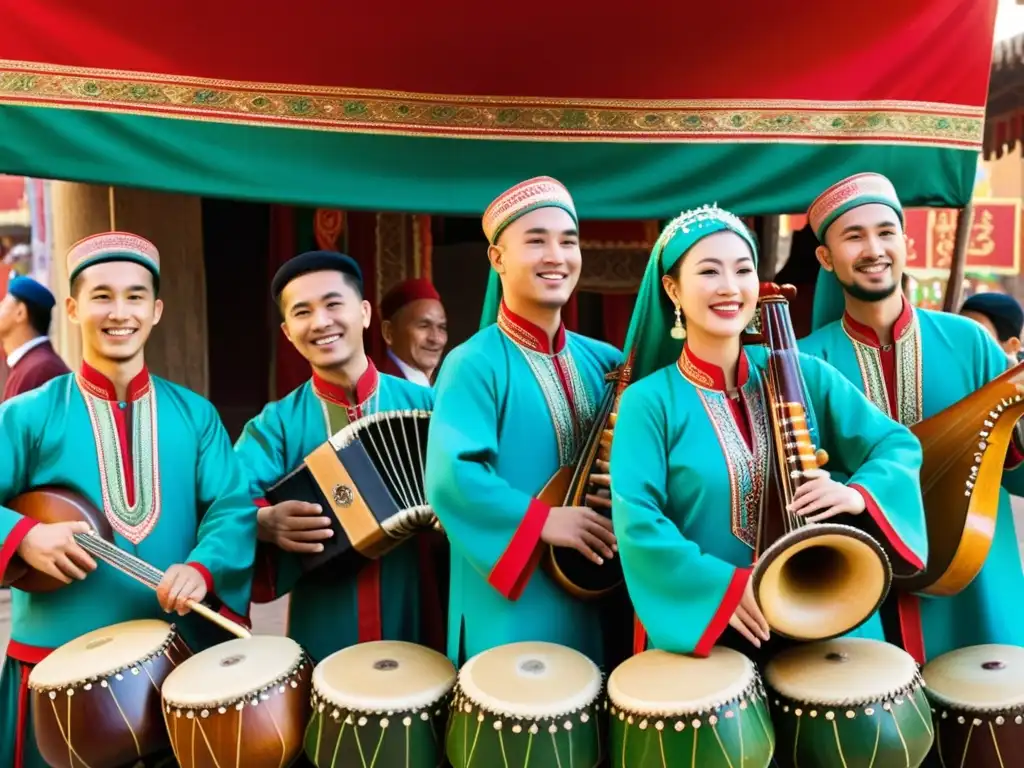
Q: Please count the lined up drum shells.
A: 7